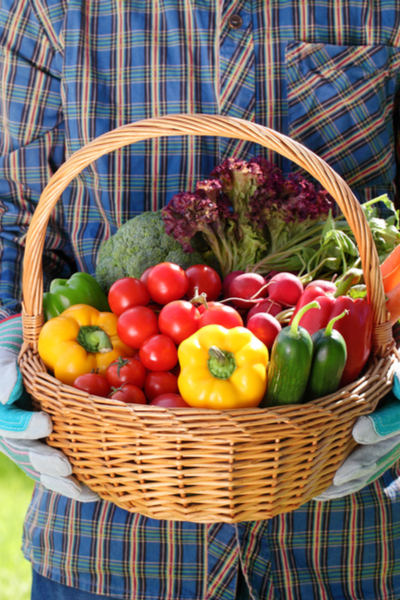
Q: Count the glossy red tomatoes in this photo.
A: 14